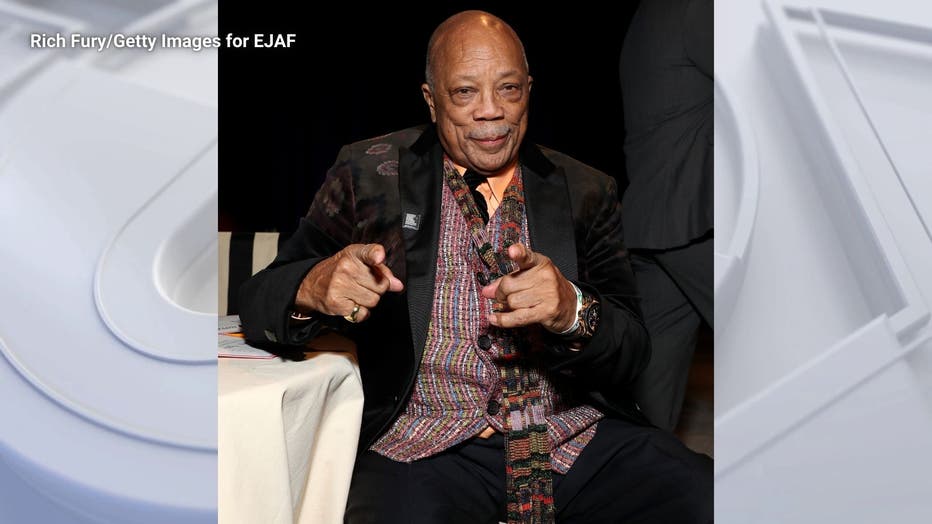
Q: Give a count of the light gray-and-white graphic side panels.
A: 2